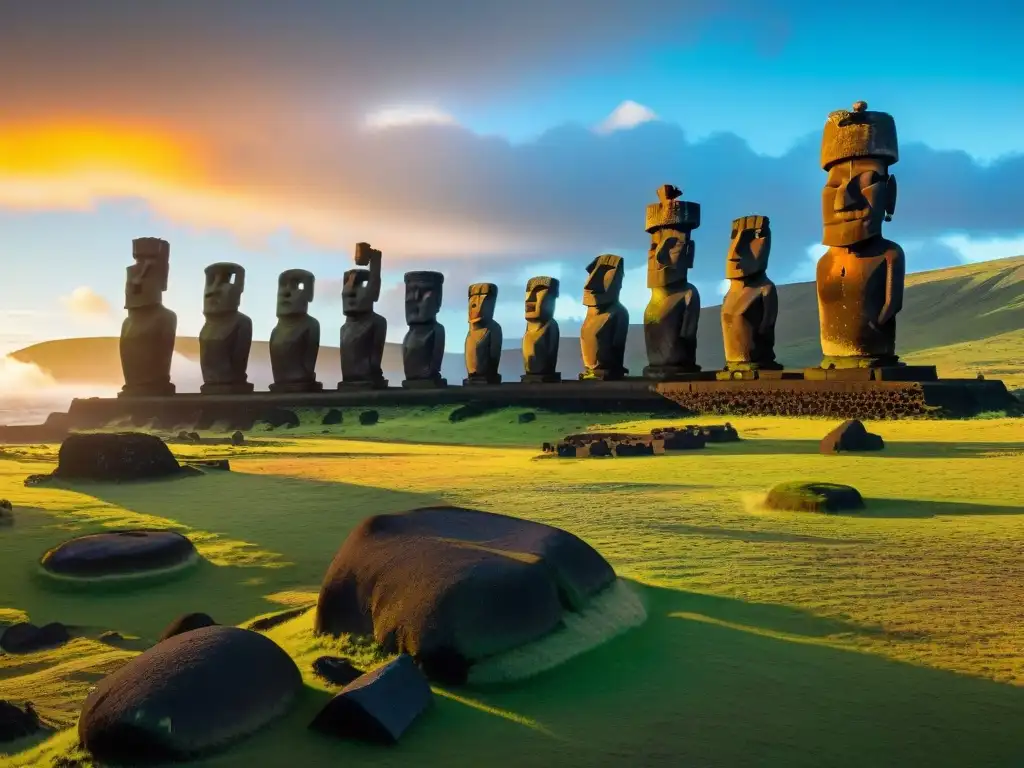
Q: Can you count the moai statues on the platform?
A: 11